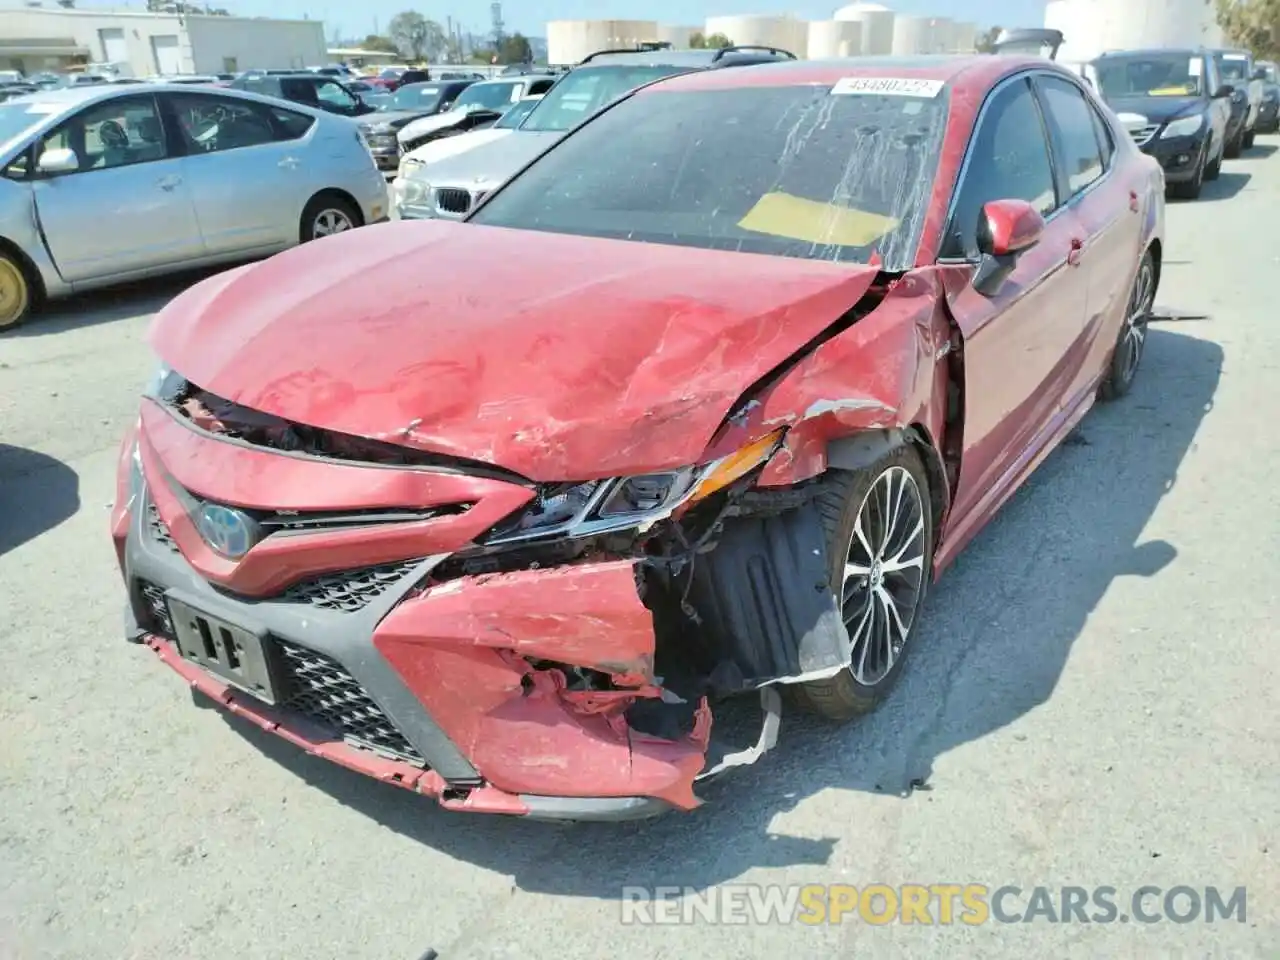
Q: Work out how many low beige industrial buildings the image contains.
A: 1